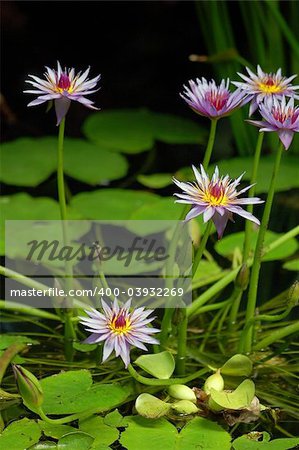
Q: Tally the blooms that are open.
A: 6